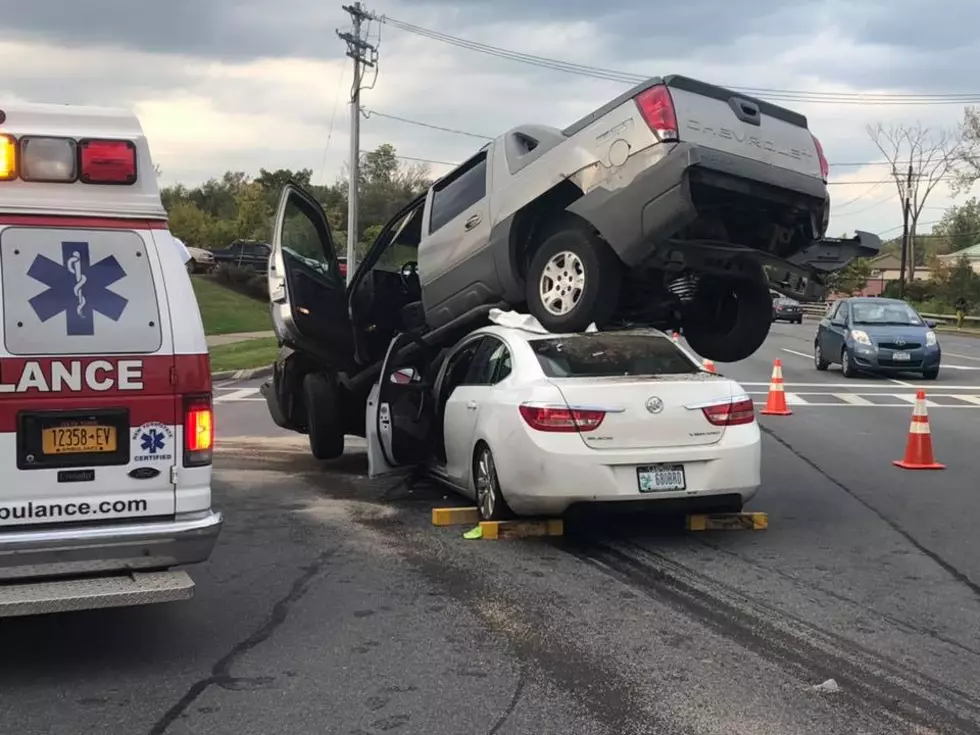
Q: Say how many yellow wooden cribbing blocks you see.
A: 3